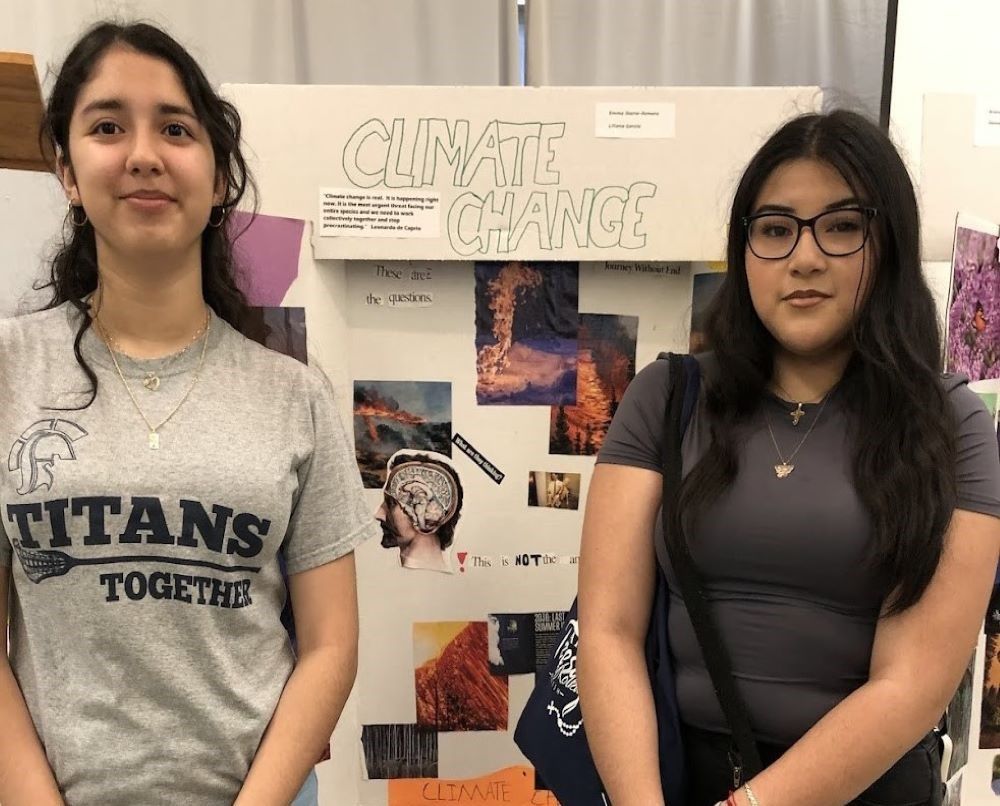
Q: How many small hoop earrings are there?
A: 2